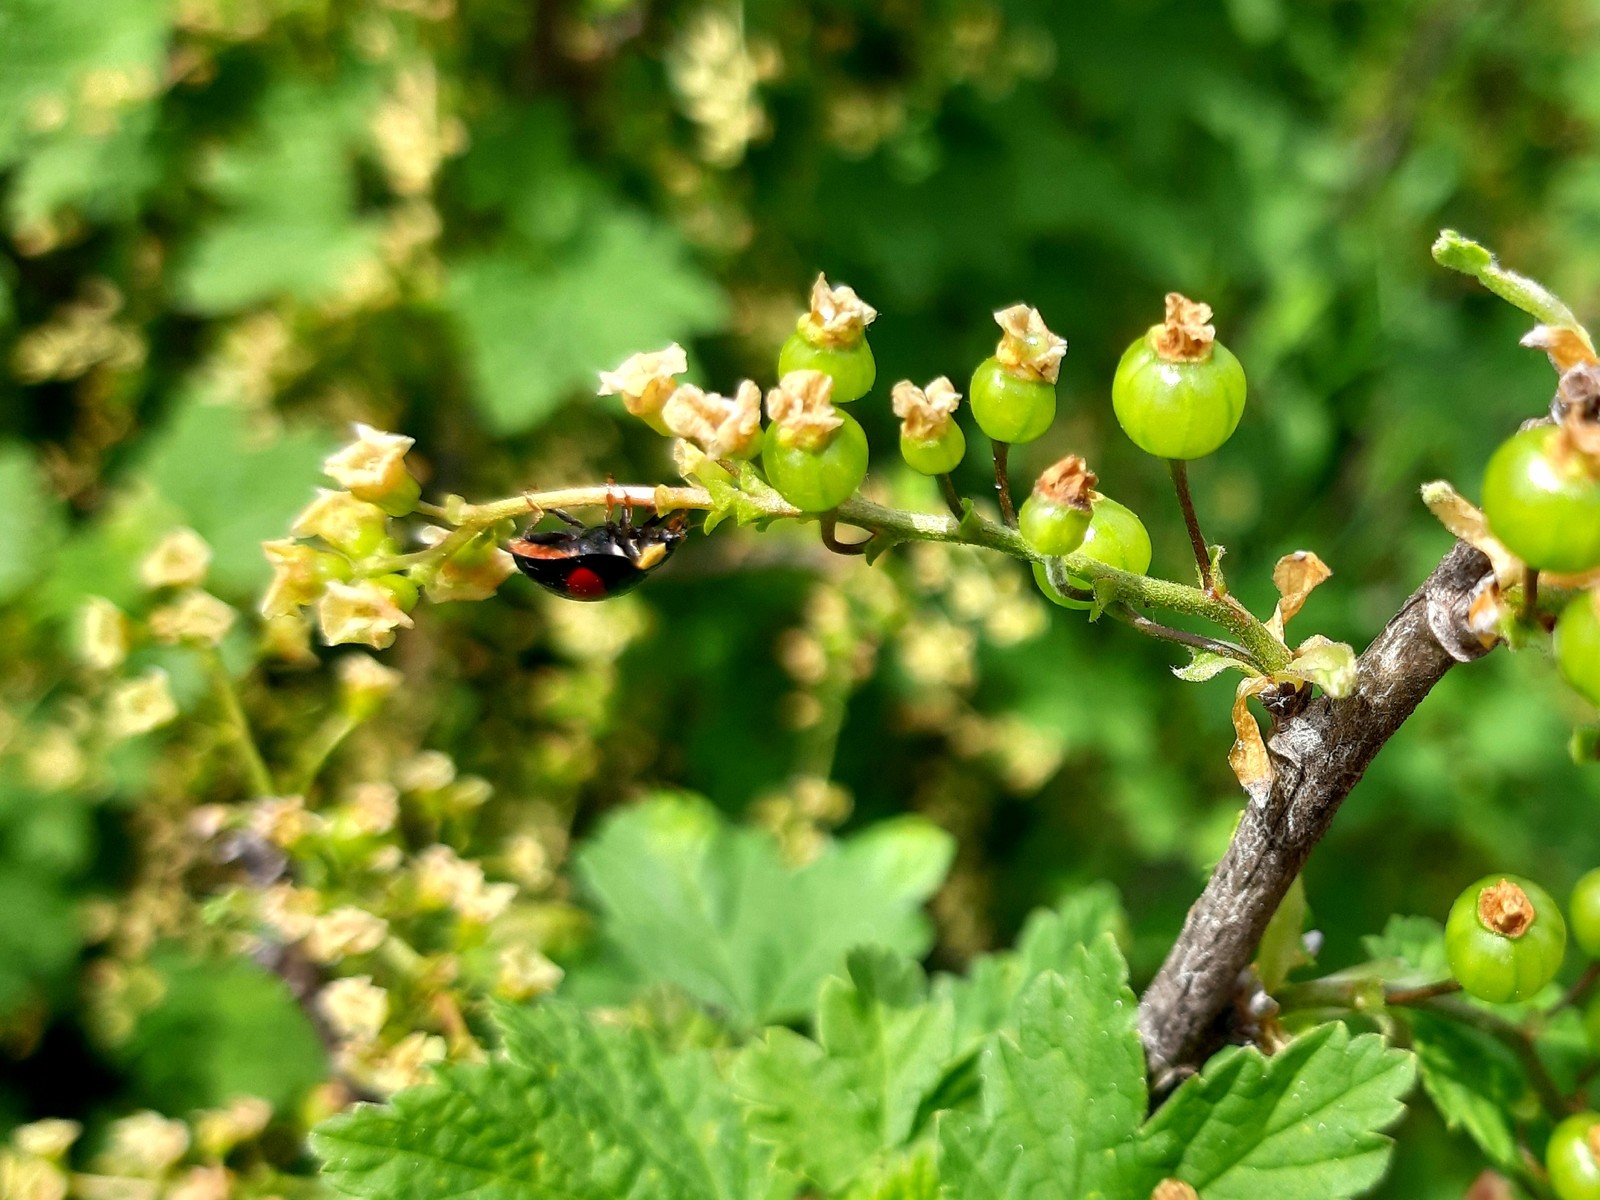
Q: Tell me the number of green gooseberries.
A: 12